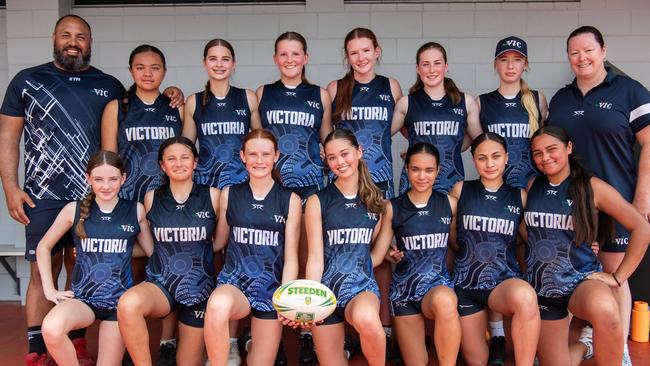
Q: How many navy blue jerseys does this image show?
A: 13